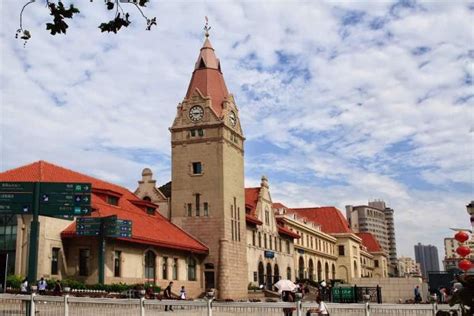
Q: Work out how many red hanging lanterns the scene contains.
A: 3